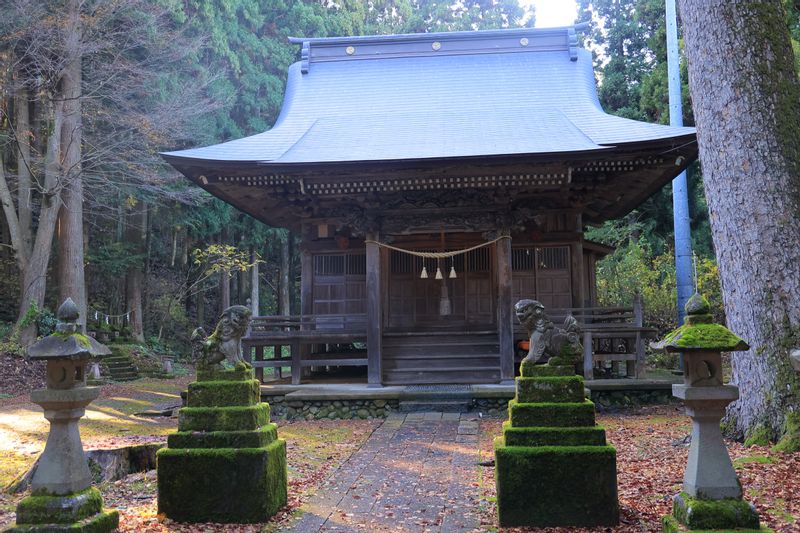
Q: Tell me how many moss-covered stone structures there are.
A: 4